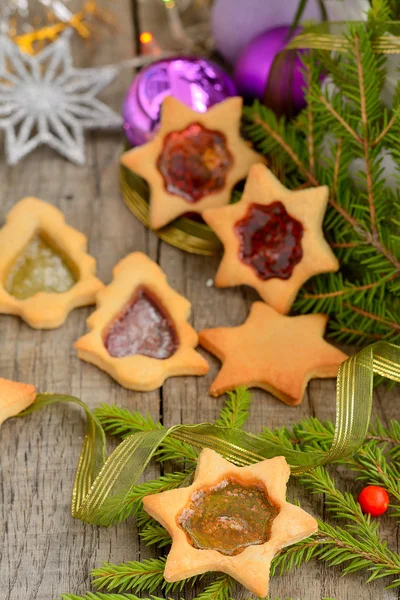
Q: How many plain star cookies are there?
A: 1